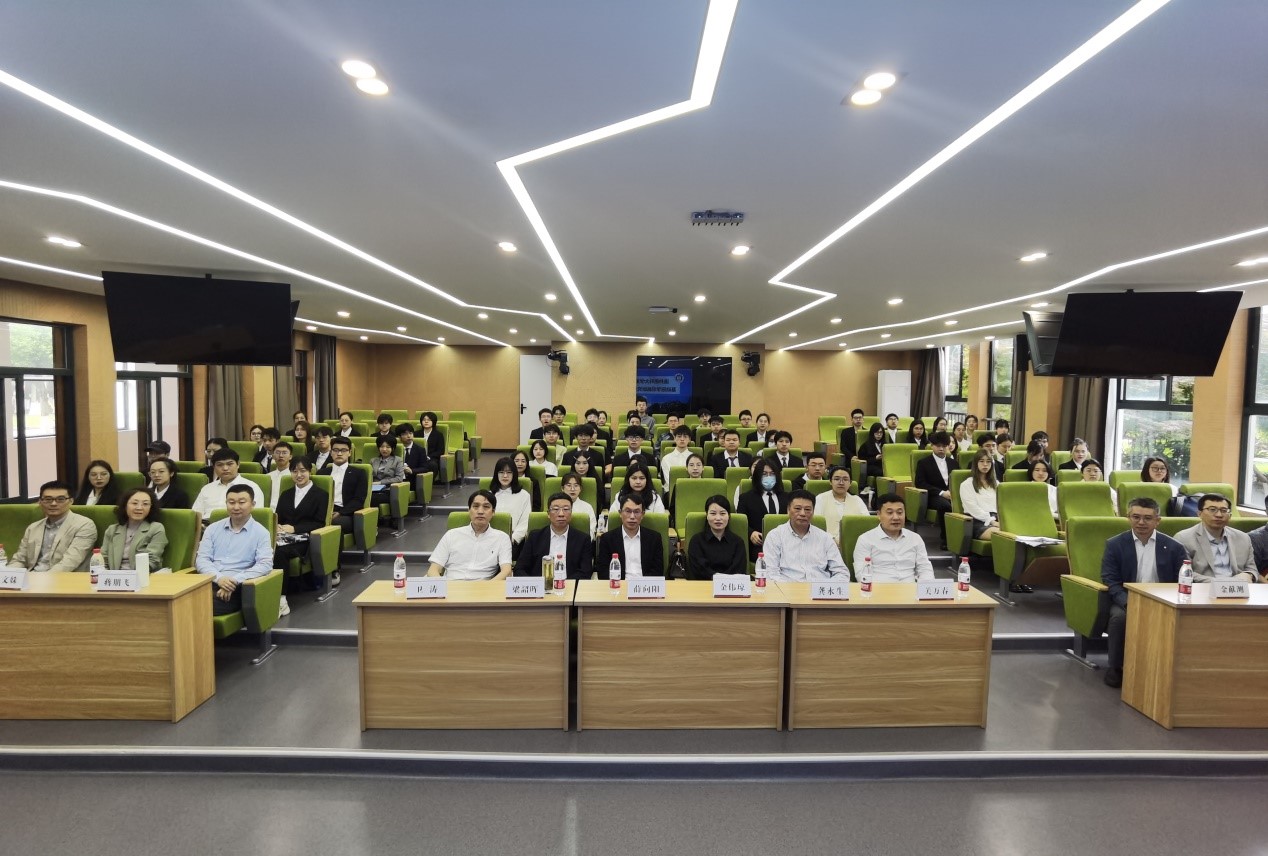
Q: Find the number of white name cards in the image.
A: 9